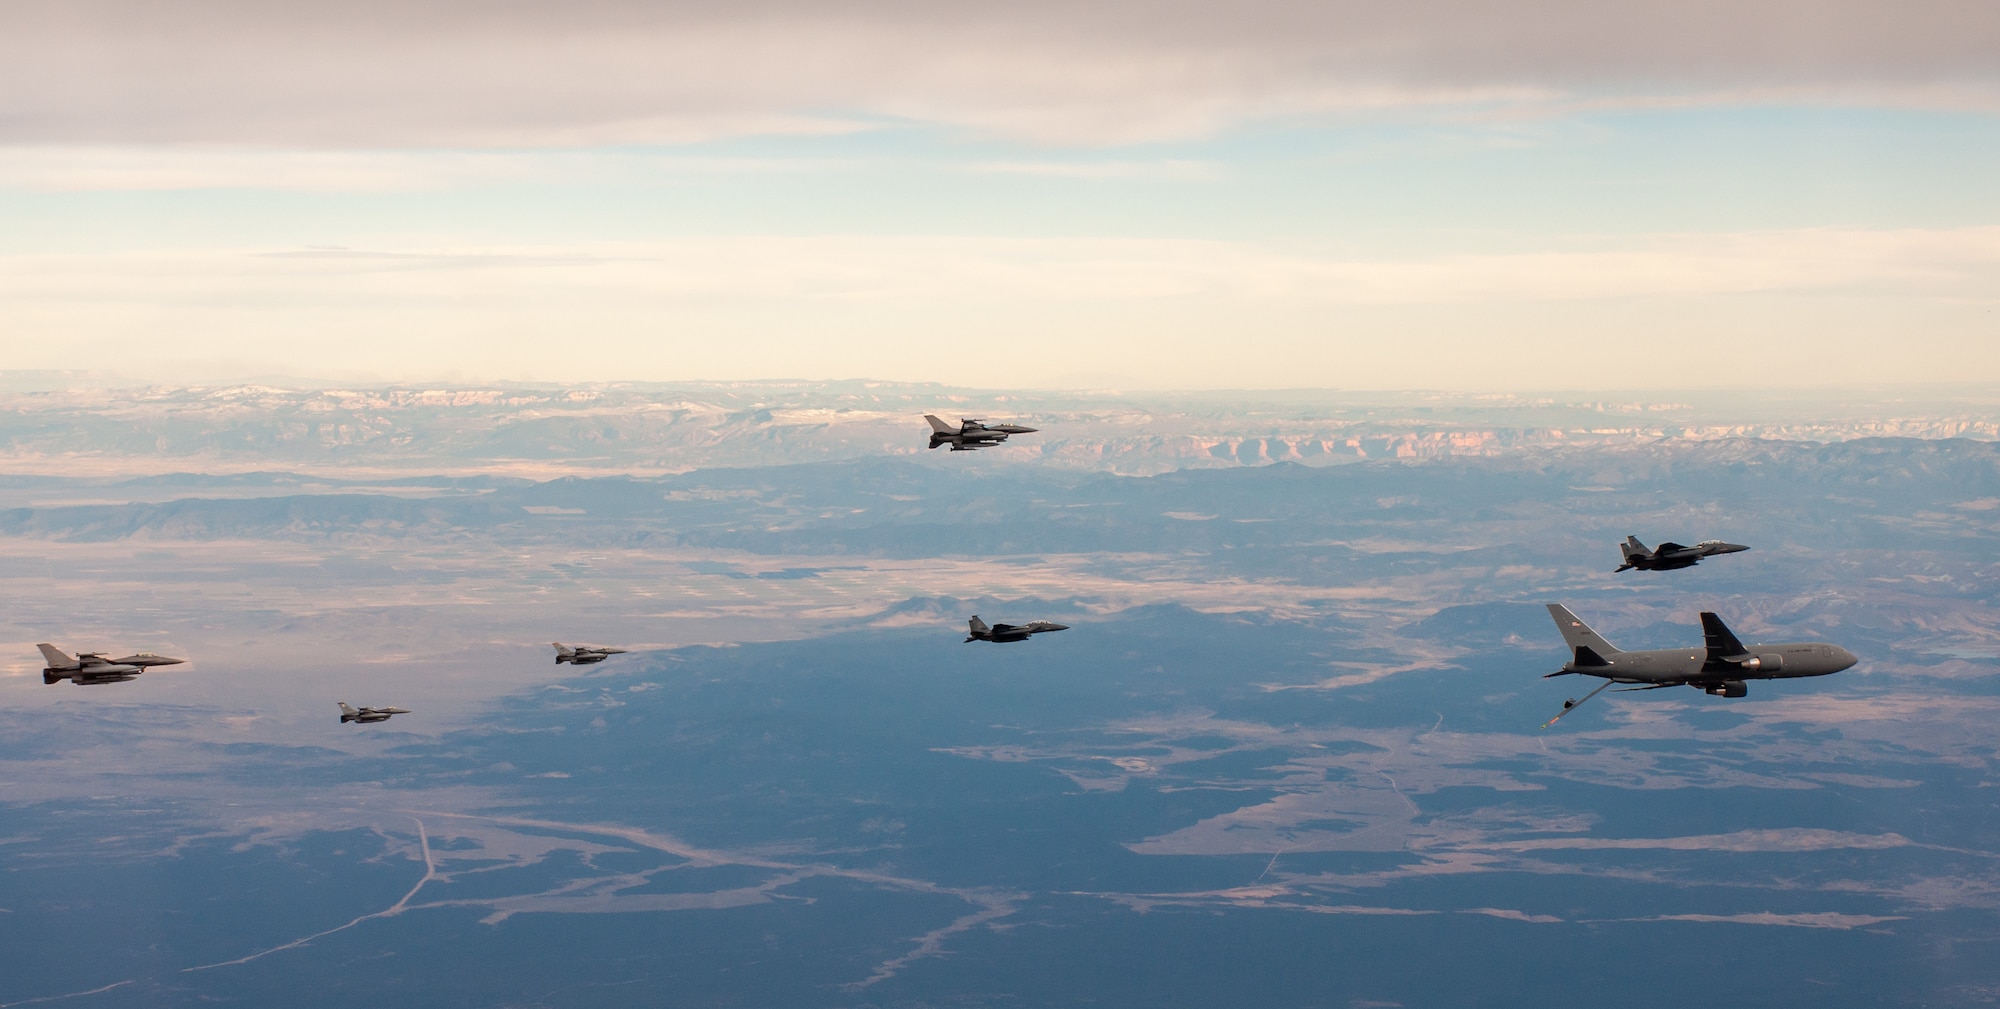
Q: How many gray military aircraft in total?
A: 7